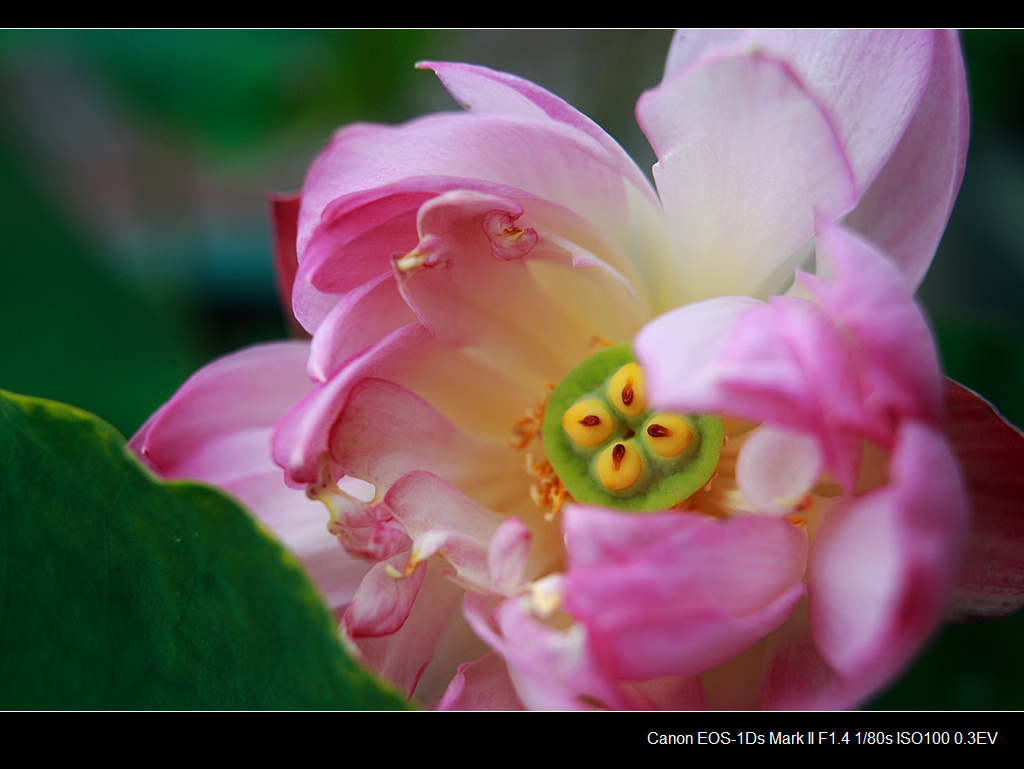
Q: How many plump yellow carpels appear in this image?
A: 4